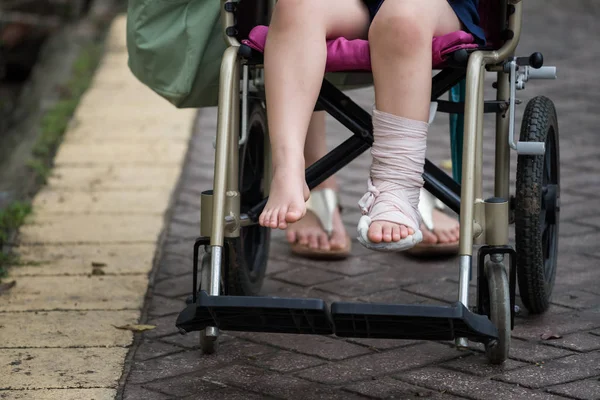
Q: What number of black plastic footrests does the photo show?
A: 2